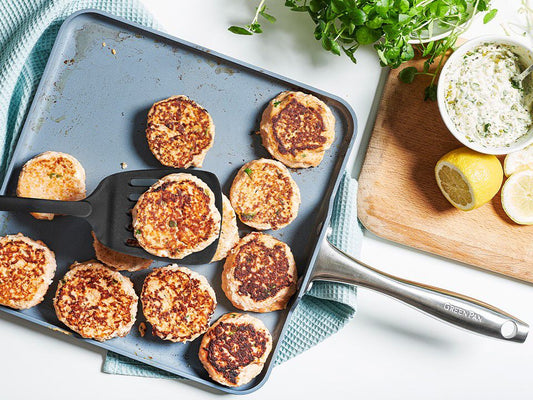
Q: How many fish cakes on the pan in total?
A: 12